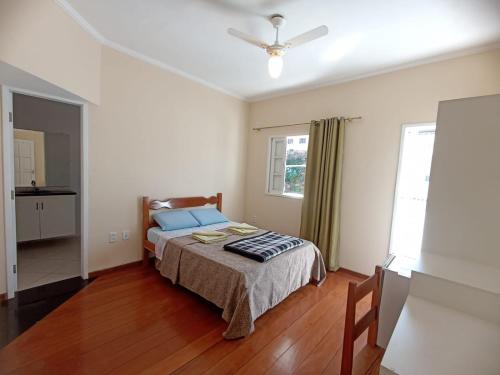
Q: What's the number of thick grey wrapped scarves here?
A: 0